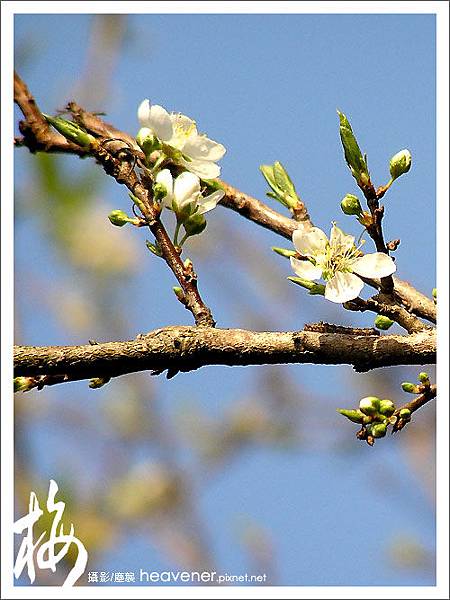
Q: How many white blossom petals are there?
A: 13